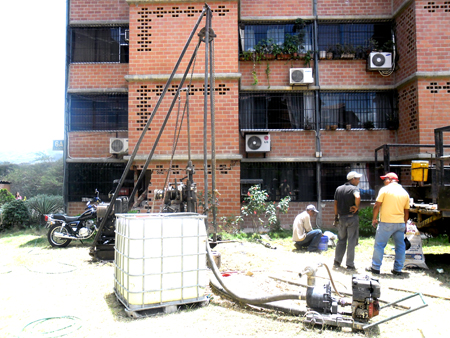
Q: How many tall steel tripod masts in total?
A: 1